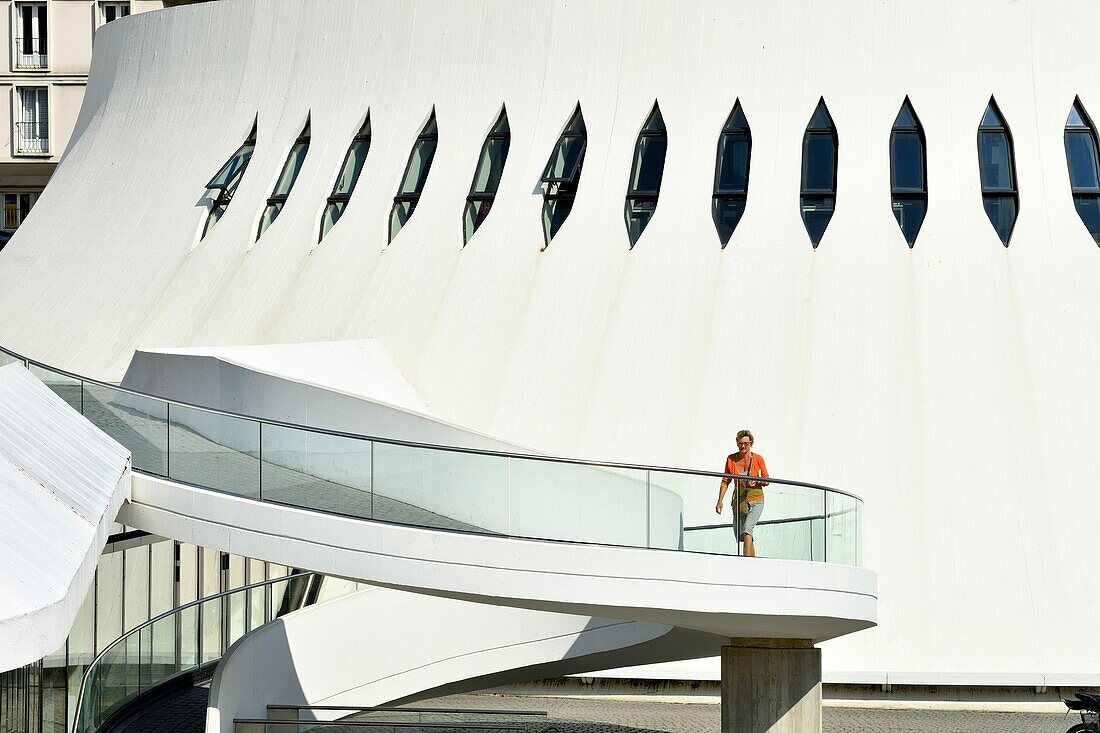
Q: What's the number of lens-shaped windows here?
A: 12